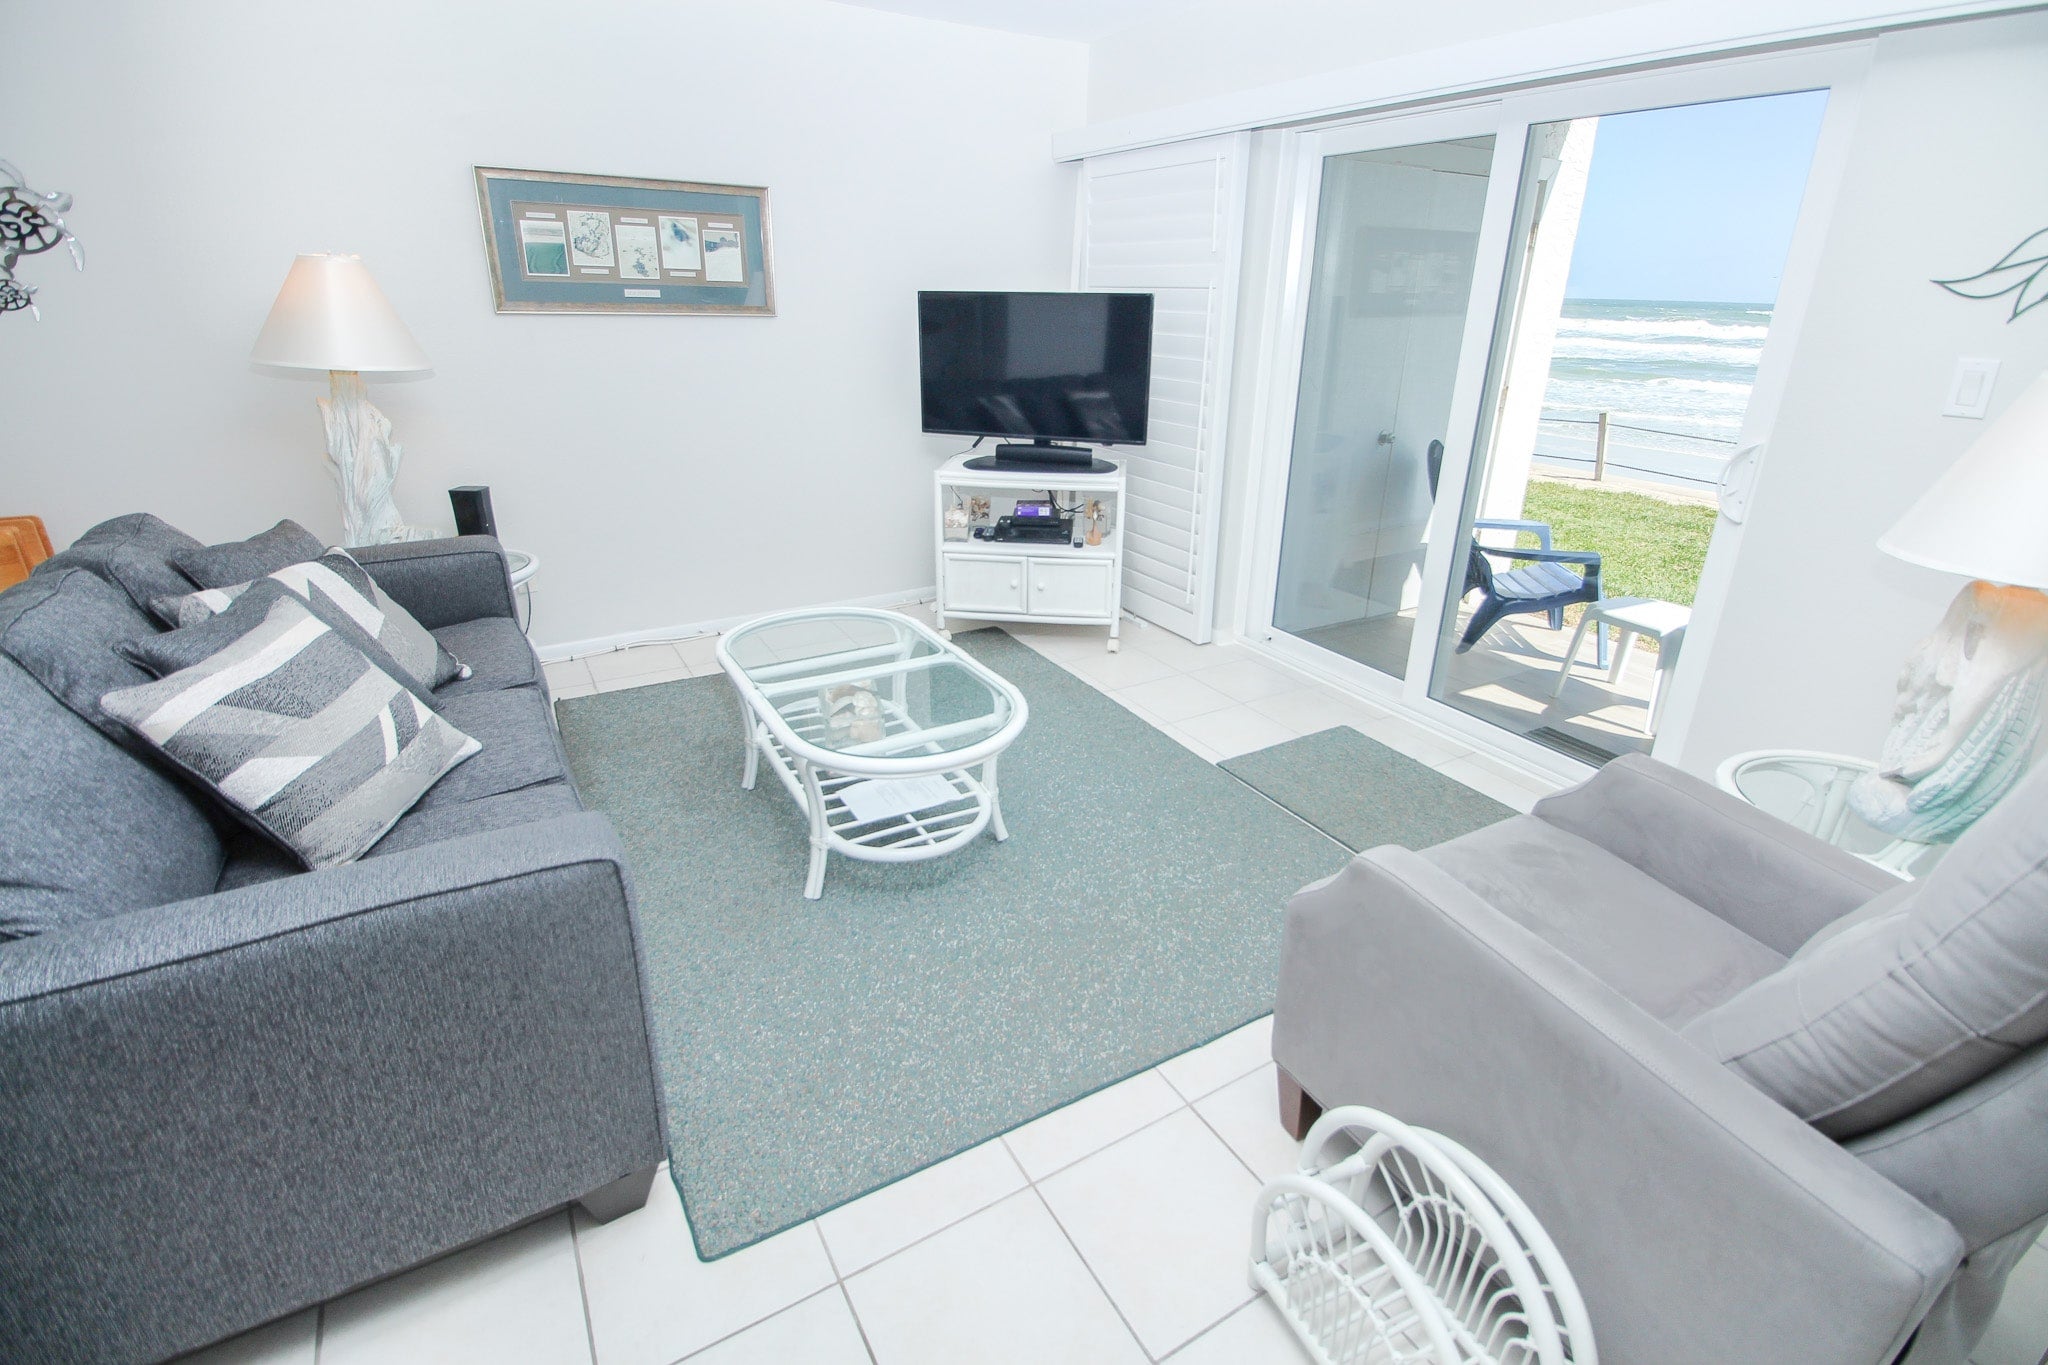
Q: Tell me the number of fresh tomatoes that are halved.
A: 0